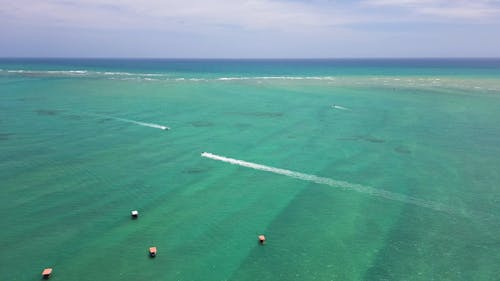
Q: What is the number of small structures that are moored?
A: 4